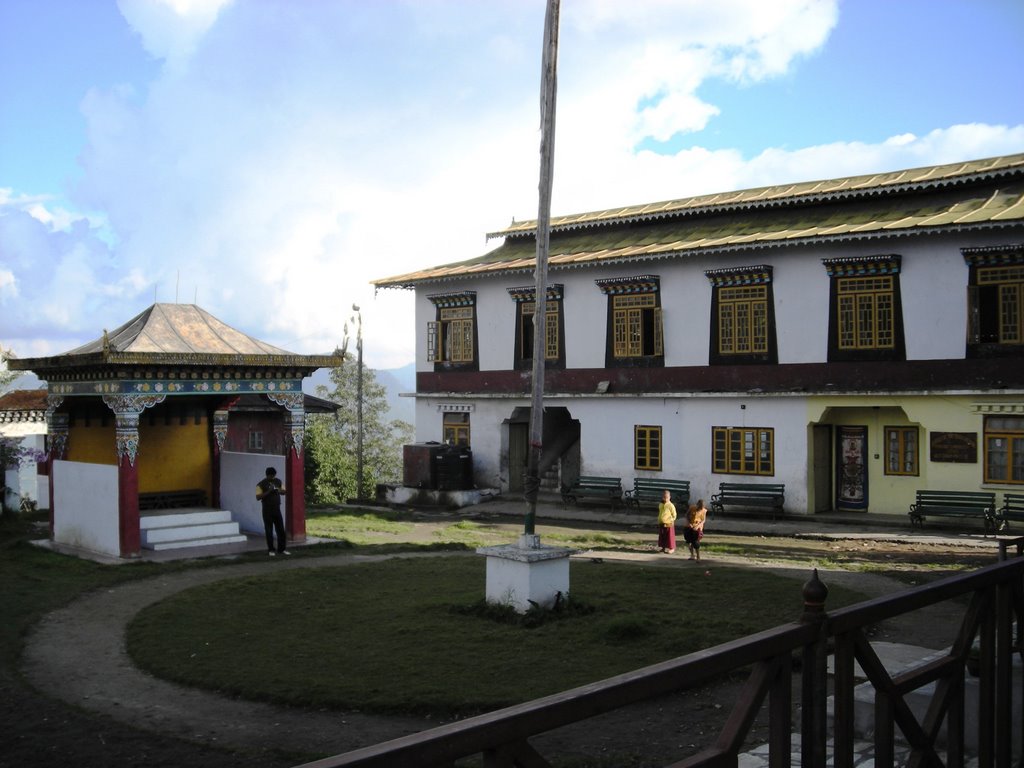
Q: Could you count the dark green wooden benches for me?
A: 5